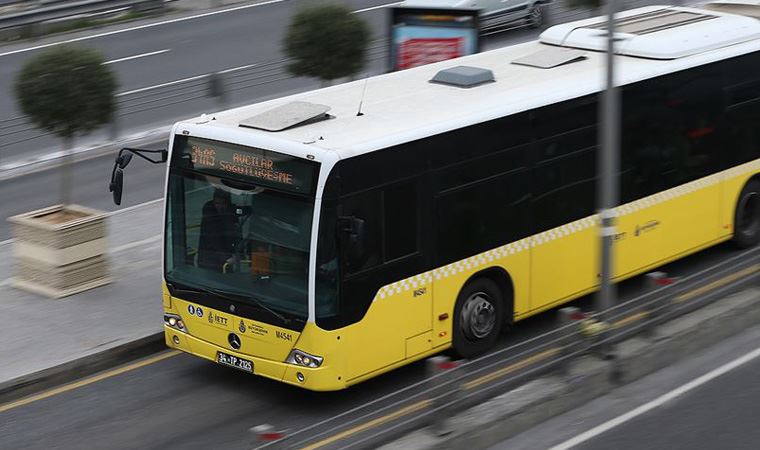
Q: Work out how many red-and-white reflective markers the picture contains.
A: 4